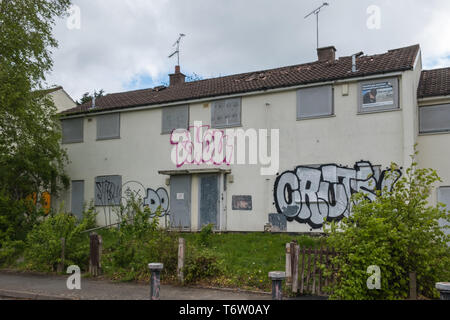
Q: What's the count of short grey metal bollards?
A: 3